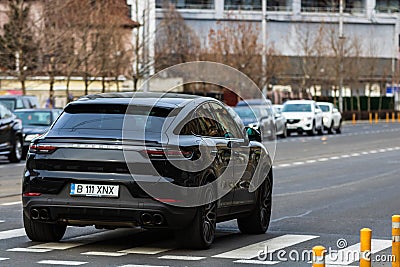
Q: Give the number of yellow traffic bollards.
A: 9